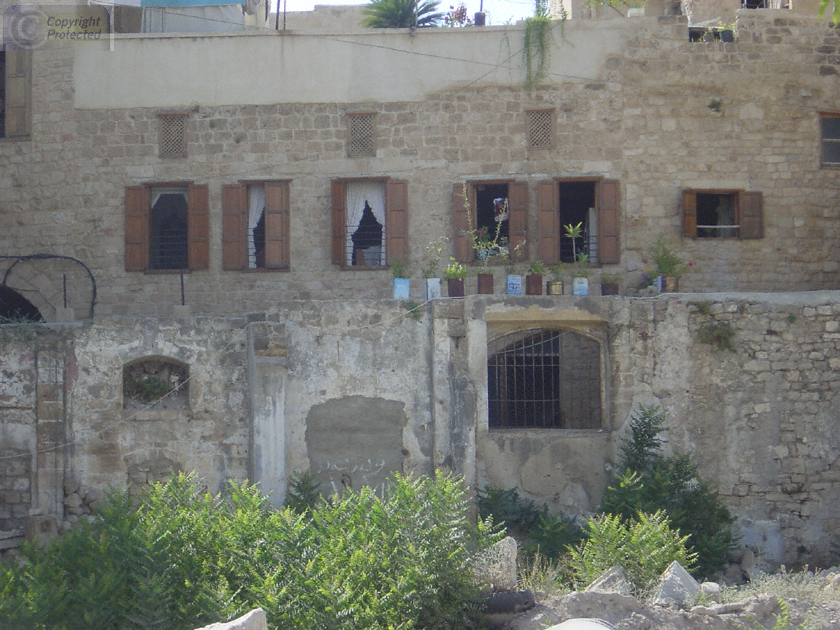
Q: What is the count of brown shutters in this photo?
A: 12